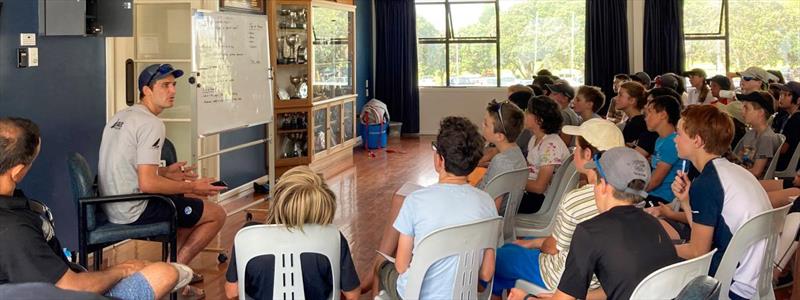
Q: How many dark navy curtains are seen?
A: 3